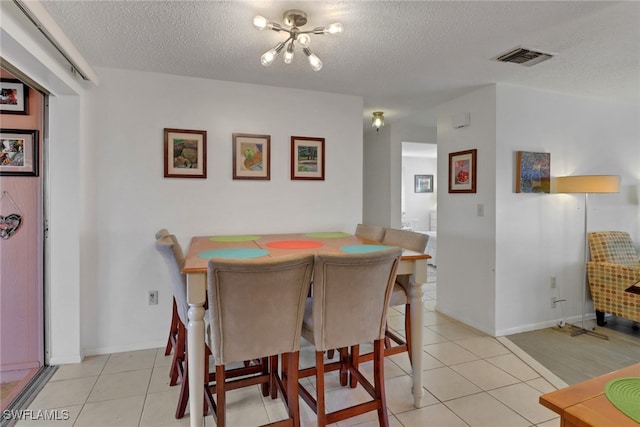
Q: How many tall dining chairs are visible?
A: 6